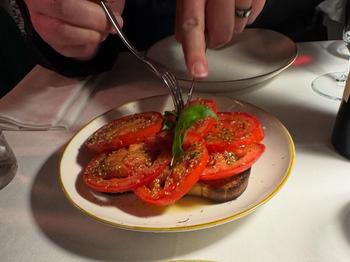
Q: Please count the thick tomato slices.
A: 6